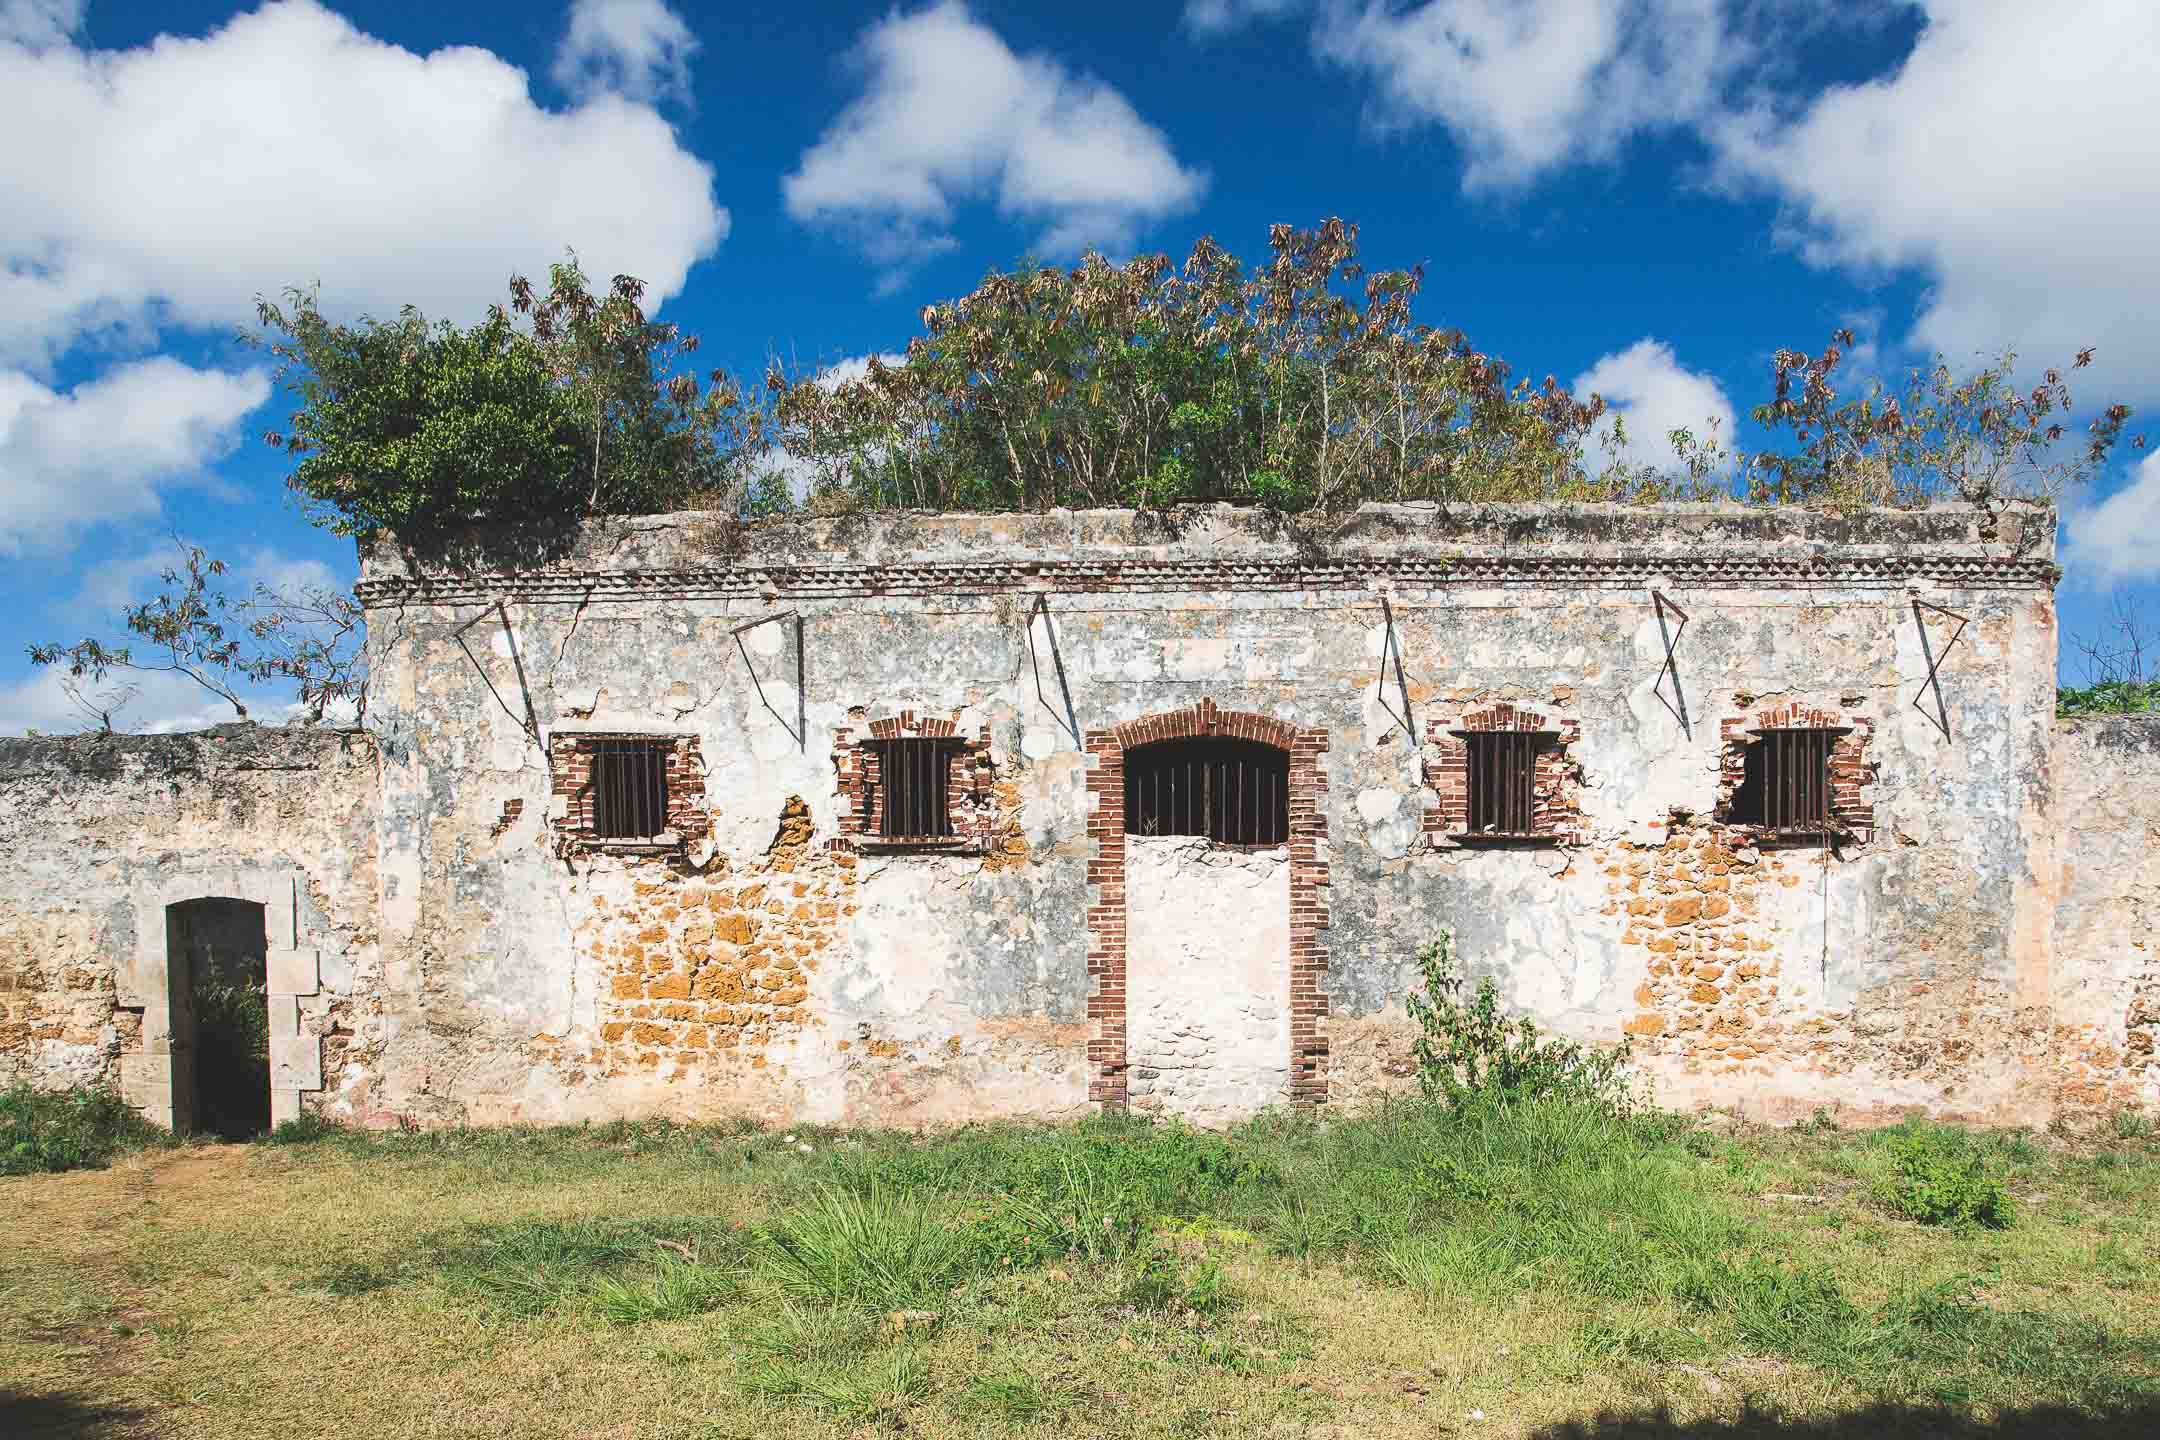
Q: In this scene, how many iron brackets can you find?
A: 6